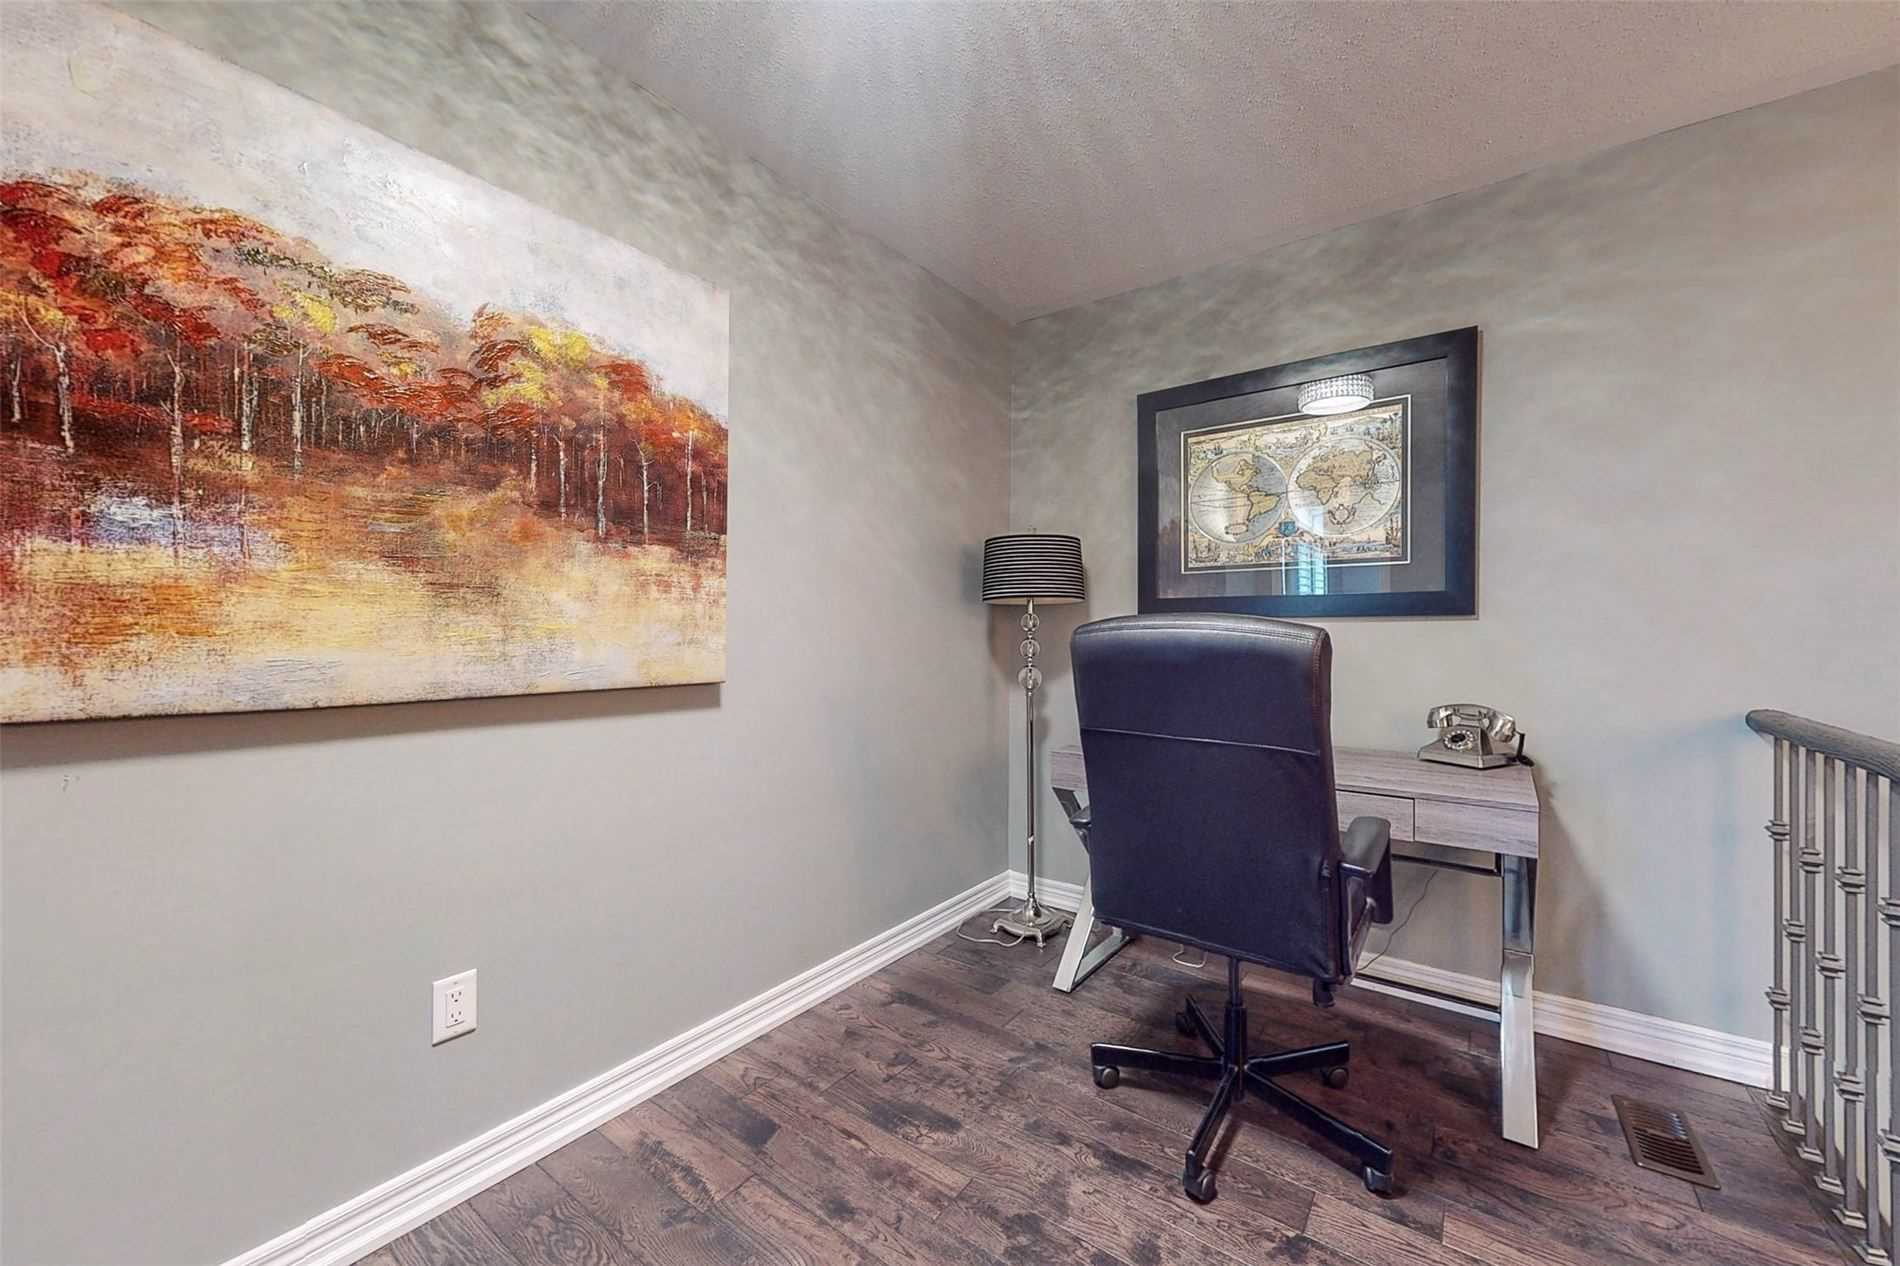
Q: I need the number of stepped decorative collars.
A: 11